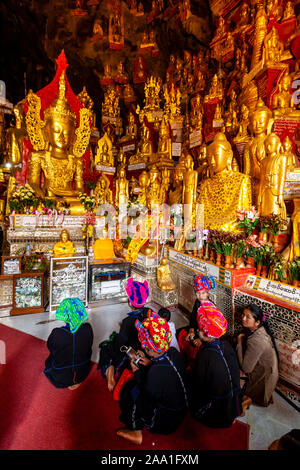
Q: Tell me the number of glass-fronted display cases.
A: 4